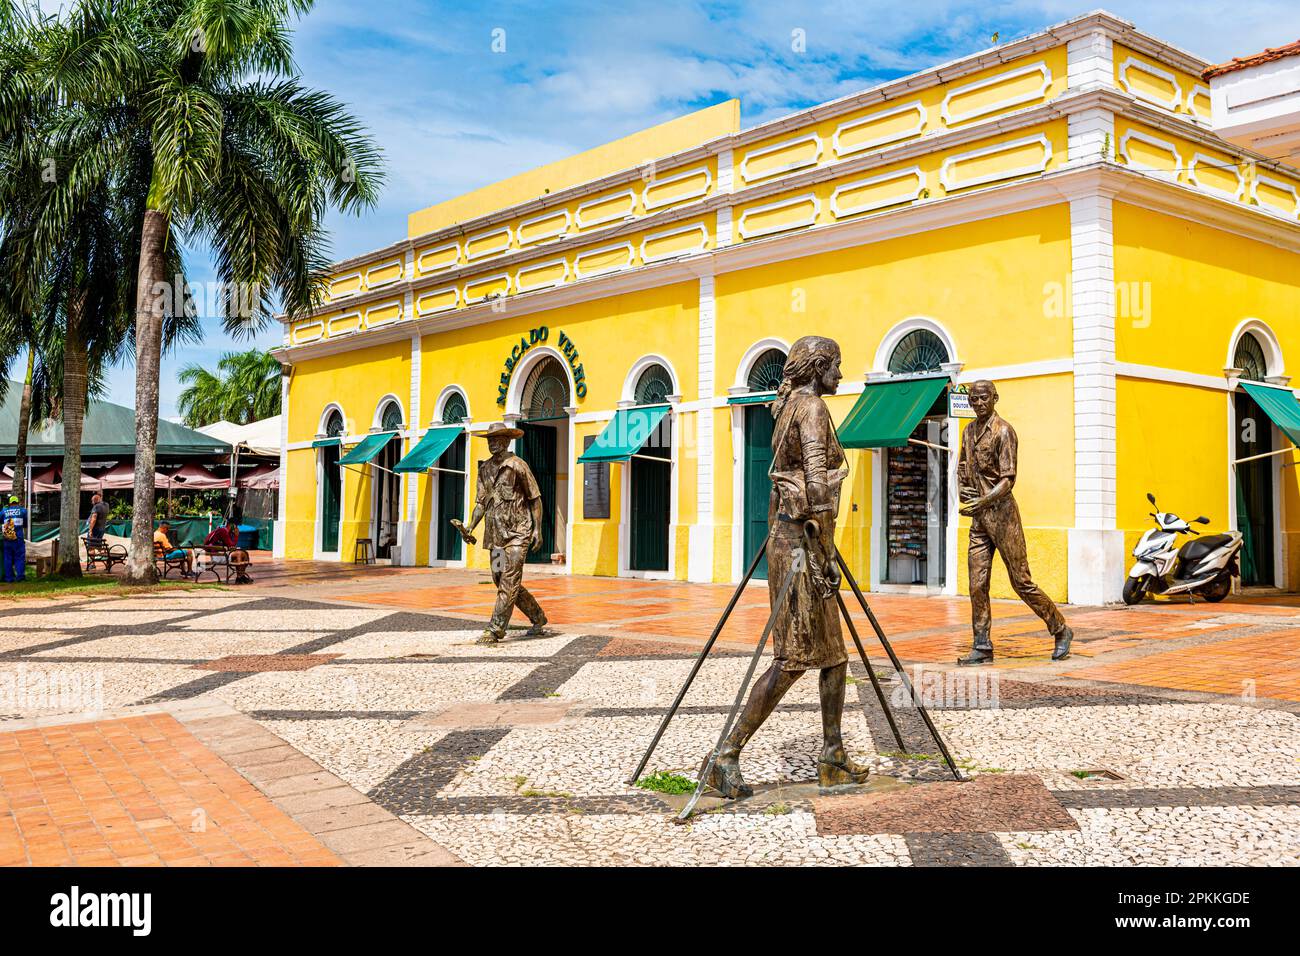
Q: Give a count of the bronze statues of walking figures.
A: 3